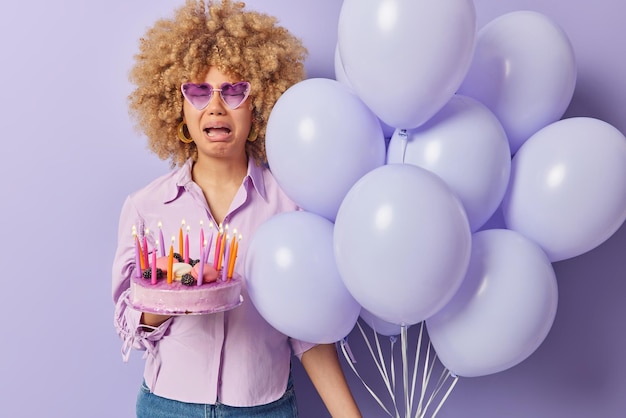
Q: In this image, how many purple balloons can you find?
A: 10